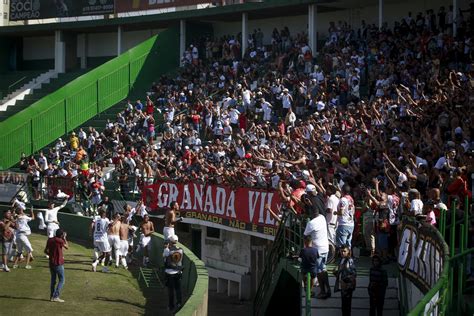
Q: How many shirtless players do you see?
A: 4